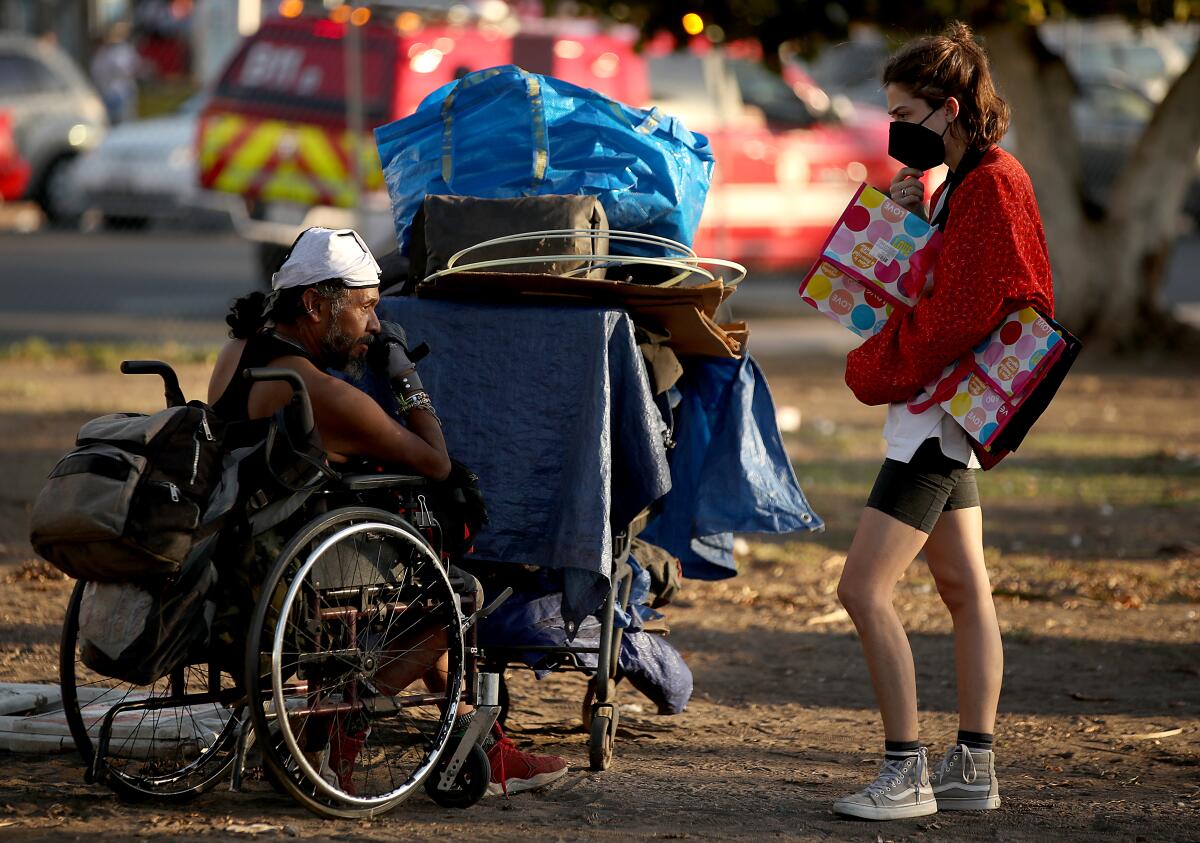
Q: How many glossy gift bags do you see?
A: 2